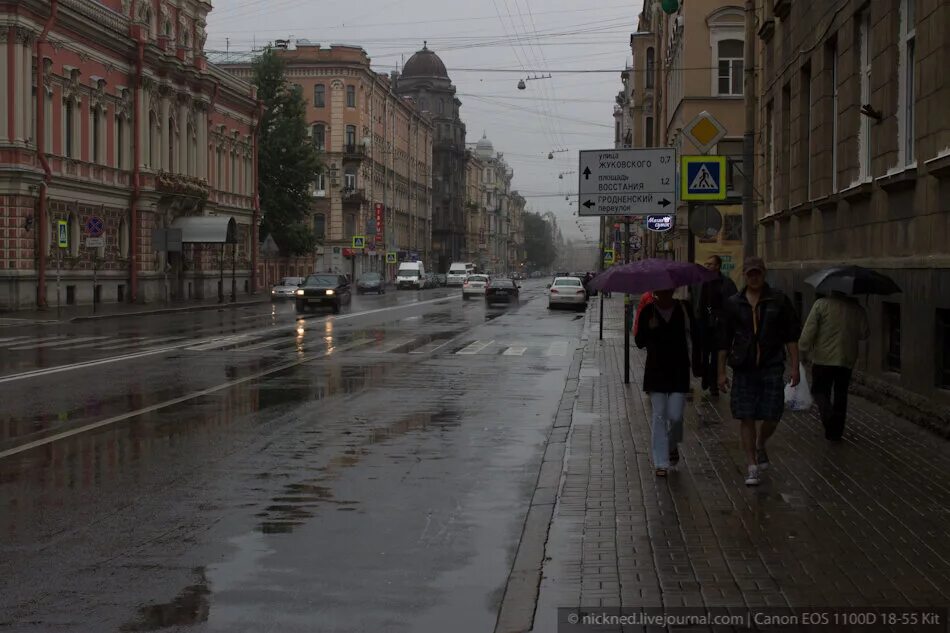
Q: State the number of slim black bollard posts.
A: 2